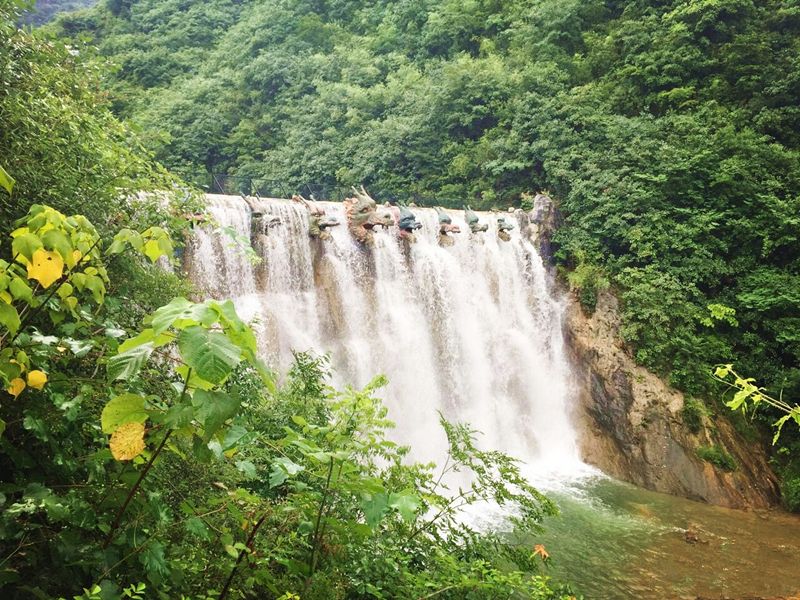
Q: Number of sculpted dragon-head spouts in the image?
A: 7